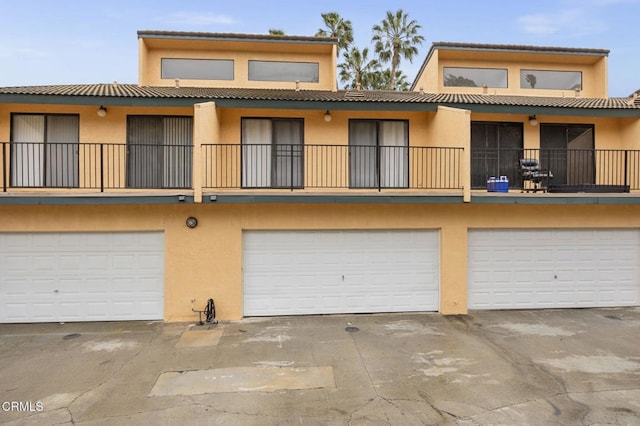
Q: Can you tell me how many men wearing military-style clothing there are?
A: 0